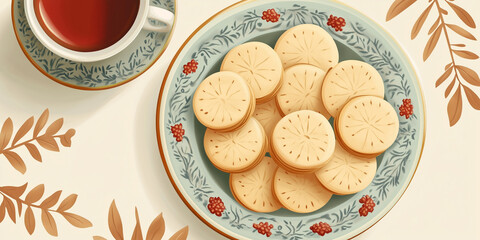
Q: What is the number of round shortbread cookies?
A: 12